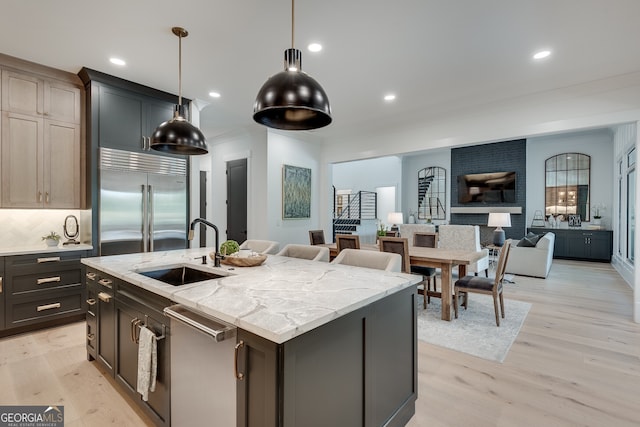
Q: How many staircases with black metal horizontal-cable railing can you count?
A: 1